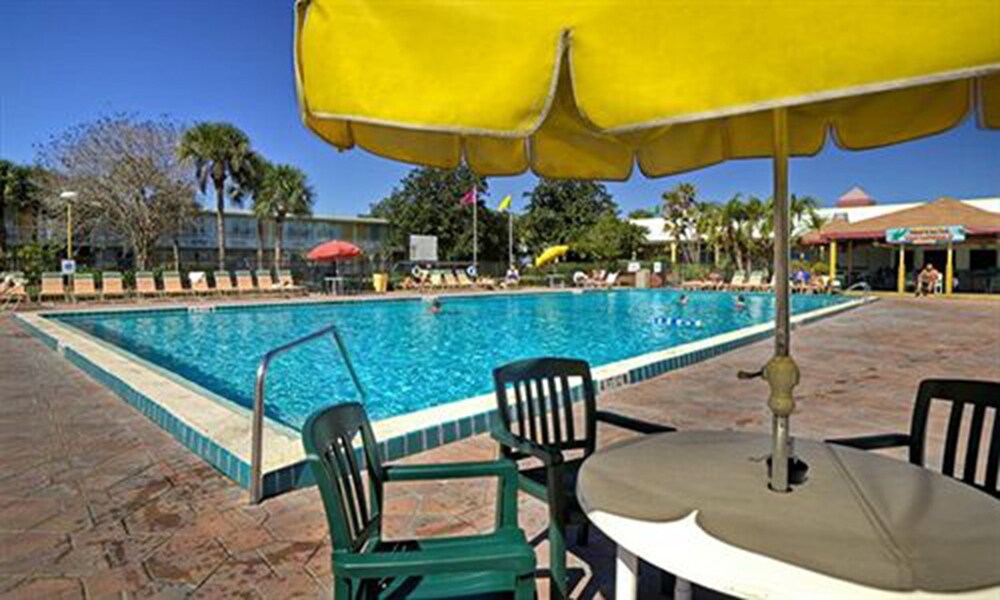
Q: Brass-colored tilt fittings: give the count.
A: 1